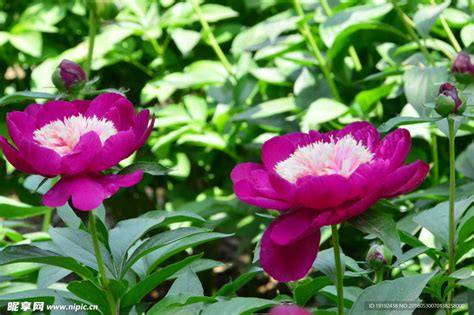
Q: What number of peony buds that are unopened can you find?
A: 4